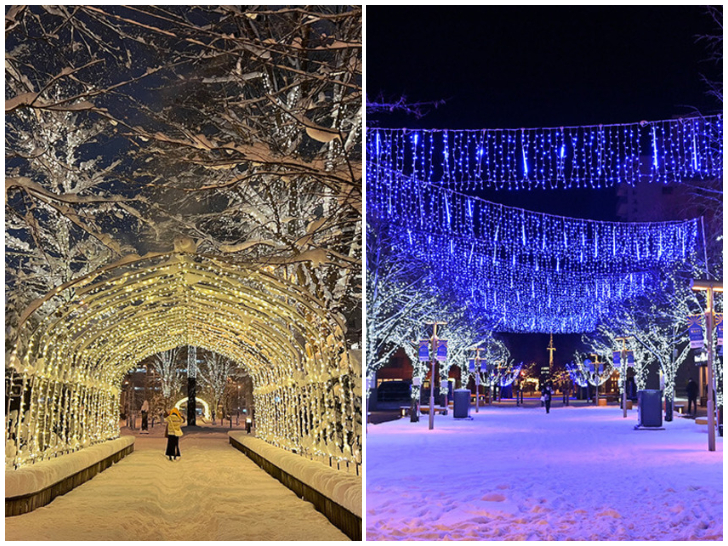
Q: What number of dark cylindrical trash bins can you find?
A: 2